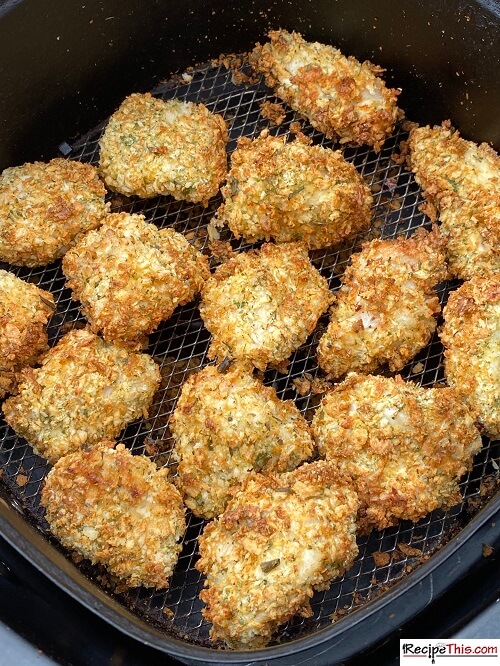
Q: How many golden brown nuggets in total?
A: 15